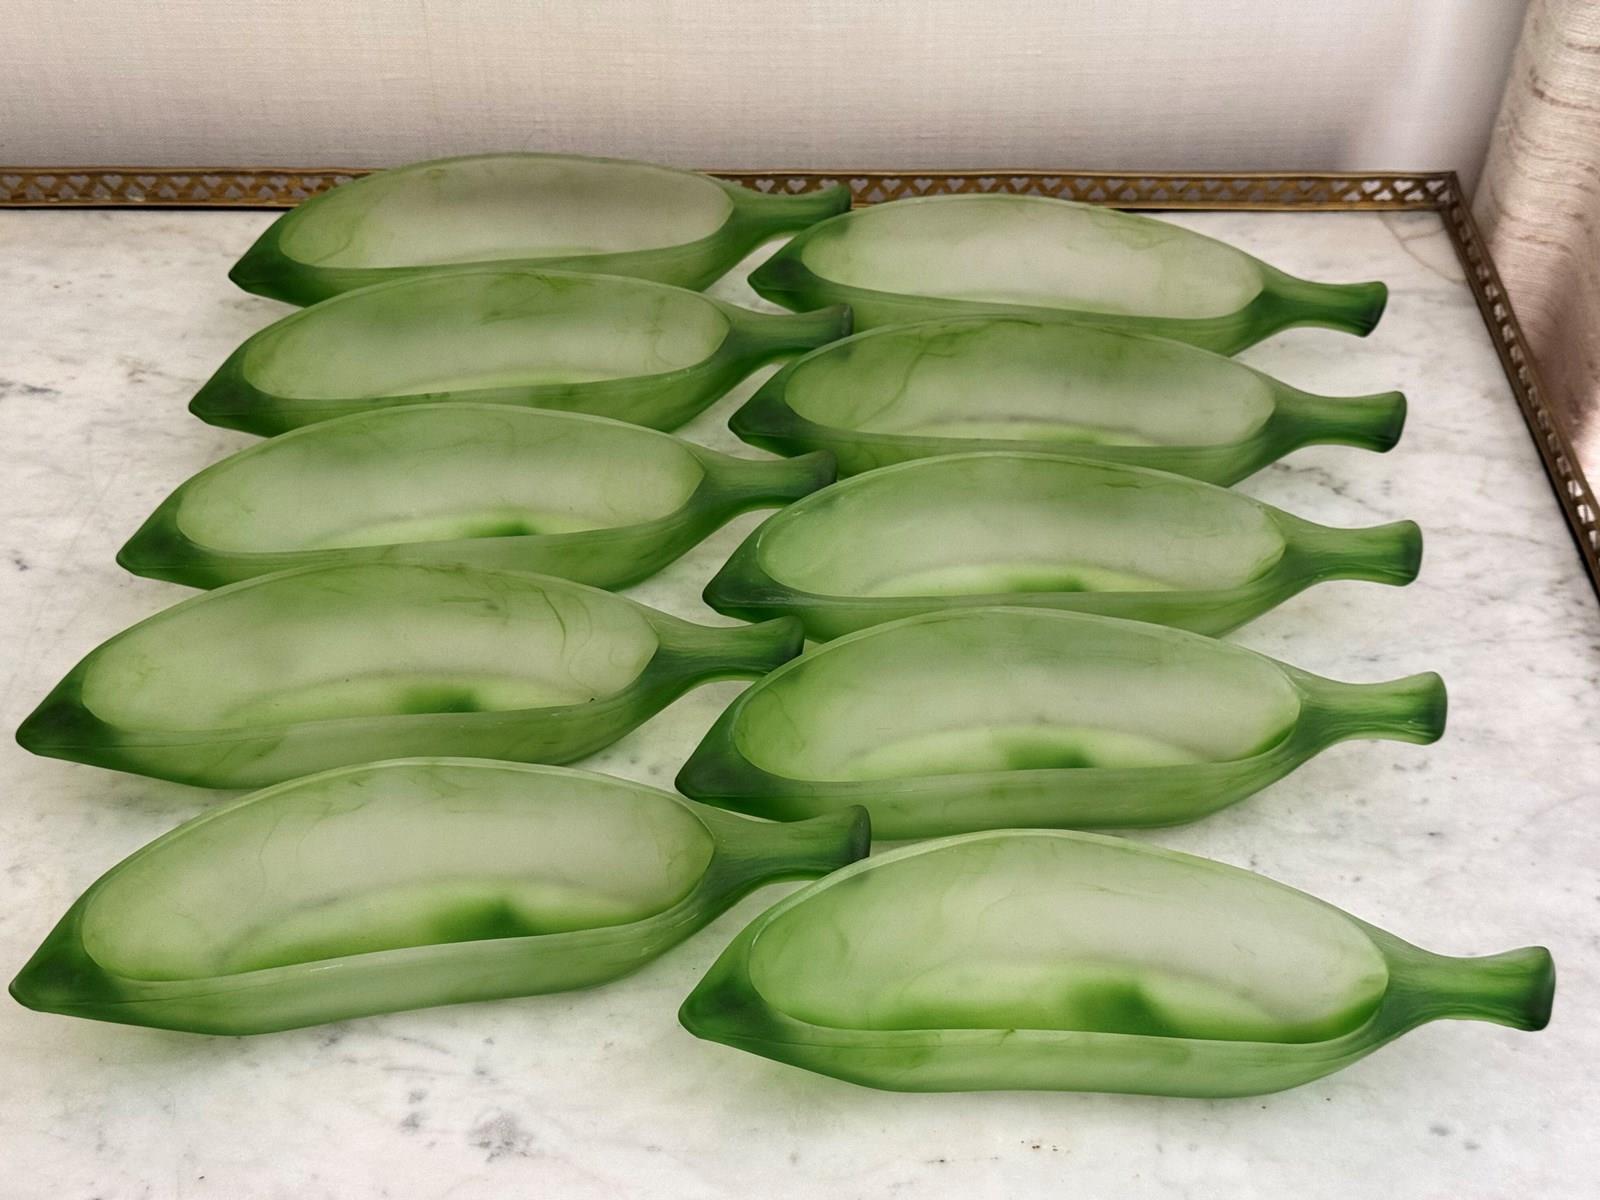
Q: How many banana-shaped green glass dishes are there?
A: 10